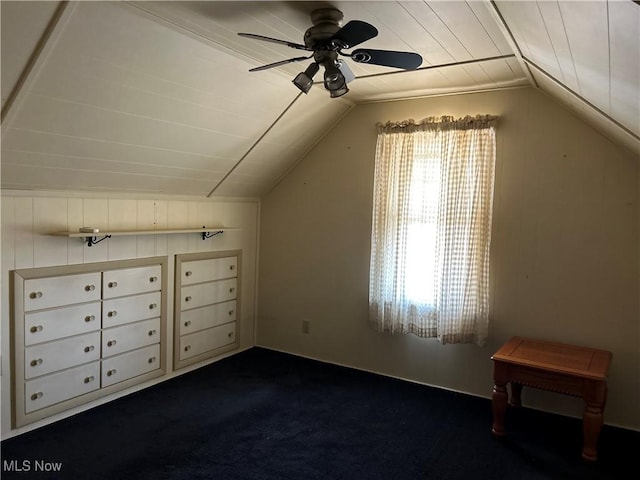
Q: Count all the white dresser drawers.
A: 12